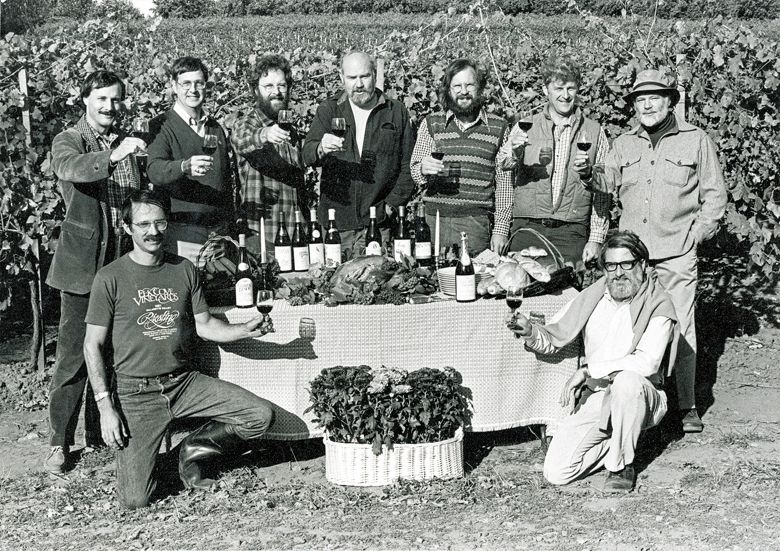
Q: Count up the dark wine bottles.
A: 9